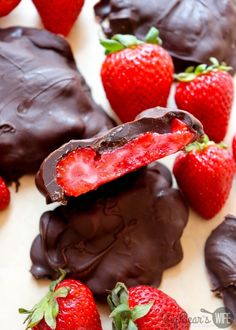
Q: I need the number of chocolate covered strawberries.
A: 5